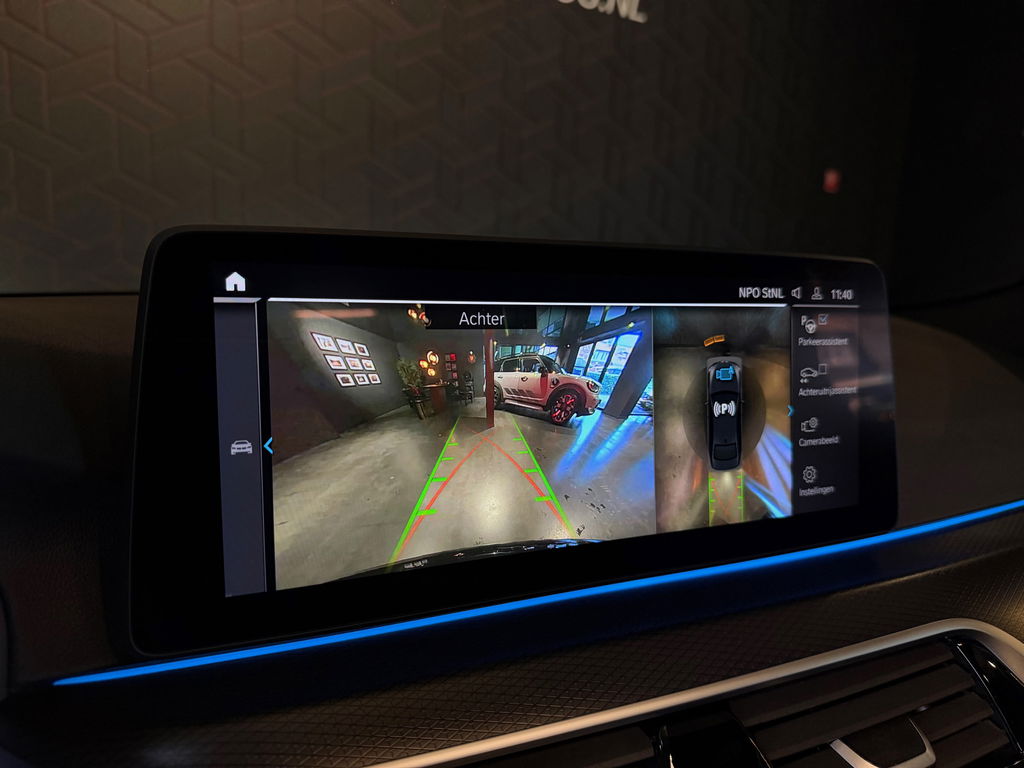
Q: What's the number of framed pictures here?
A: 9